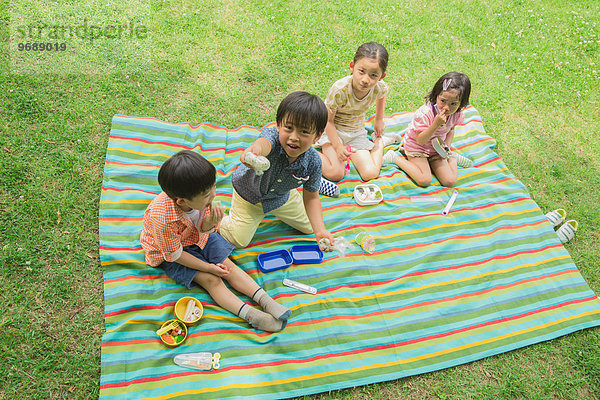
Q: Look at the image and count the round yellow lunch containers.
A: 2